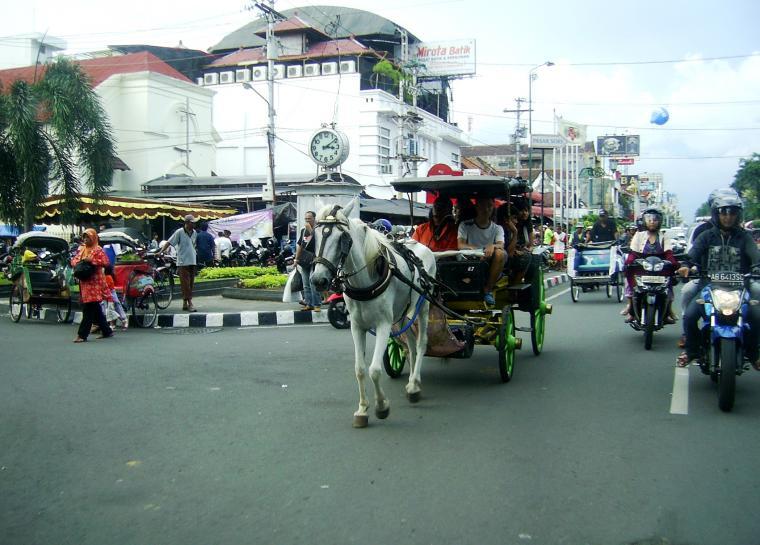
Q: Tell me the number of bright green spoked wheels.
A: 3